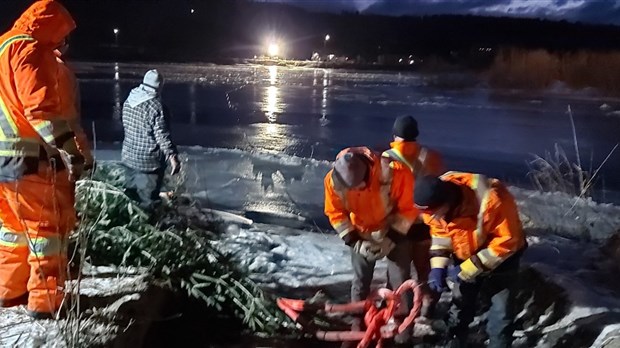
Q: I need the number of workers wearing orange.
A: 4